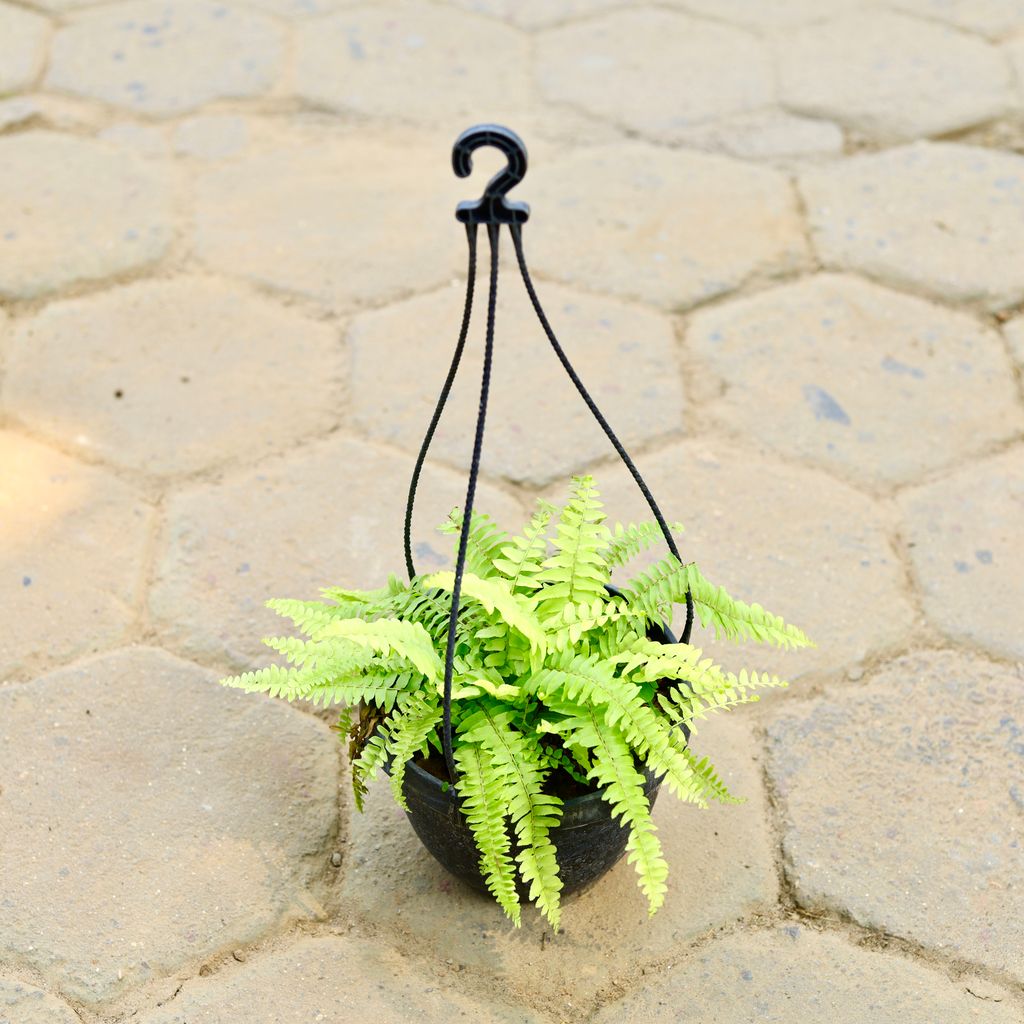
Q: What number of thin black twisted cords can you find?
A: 3